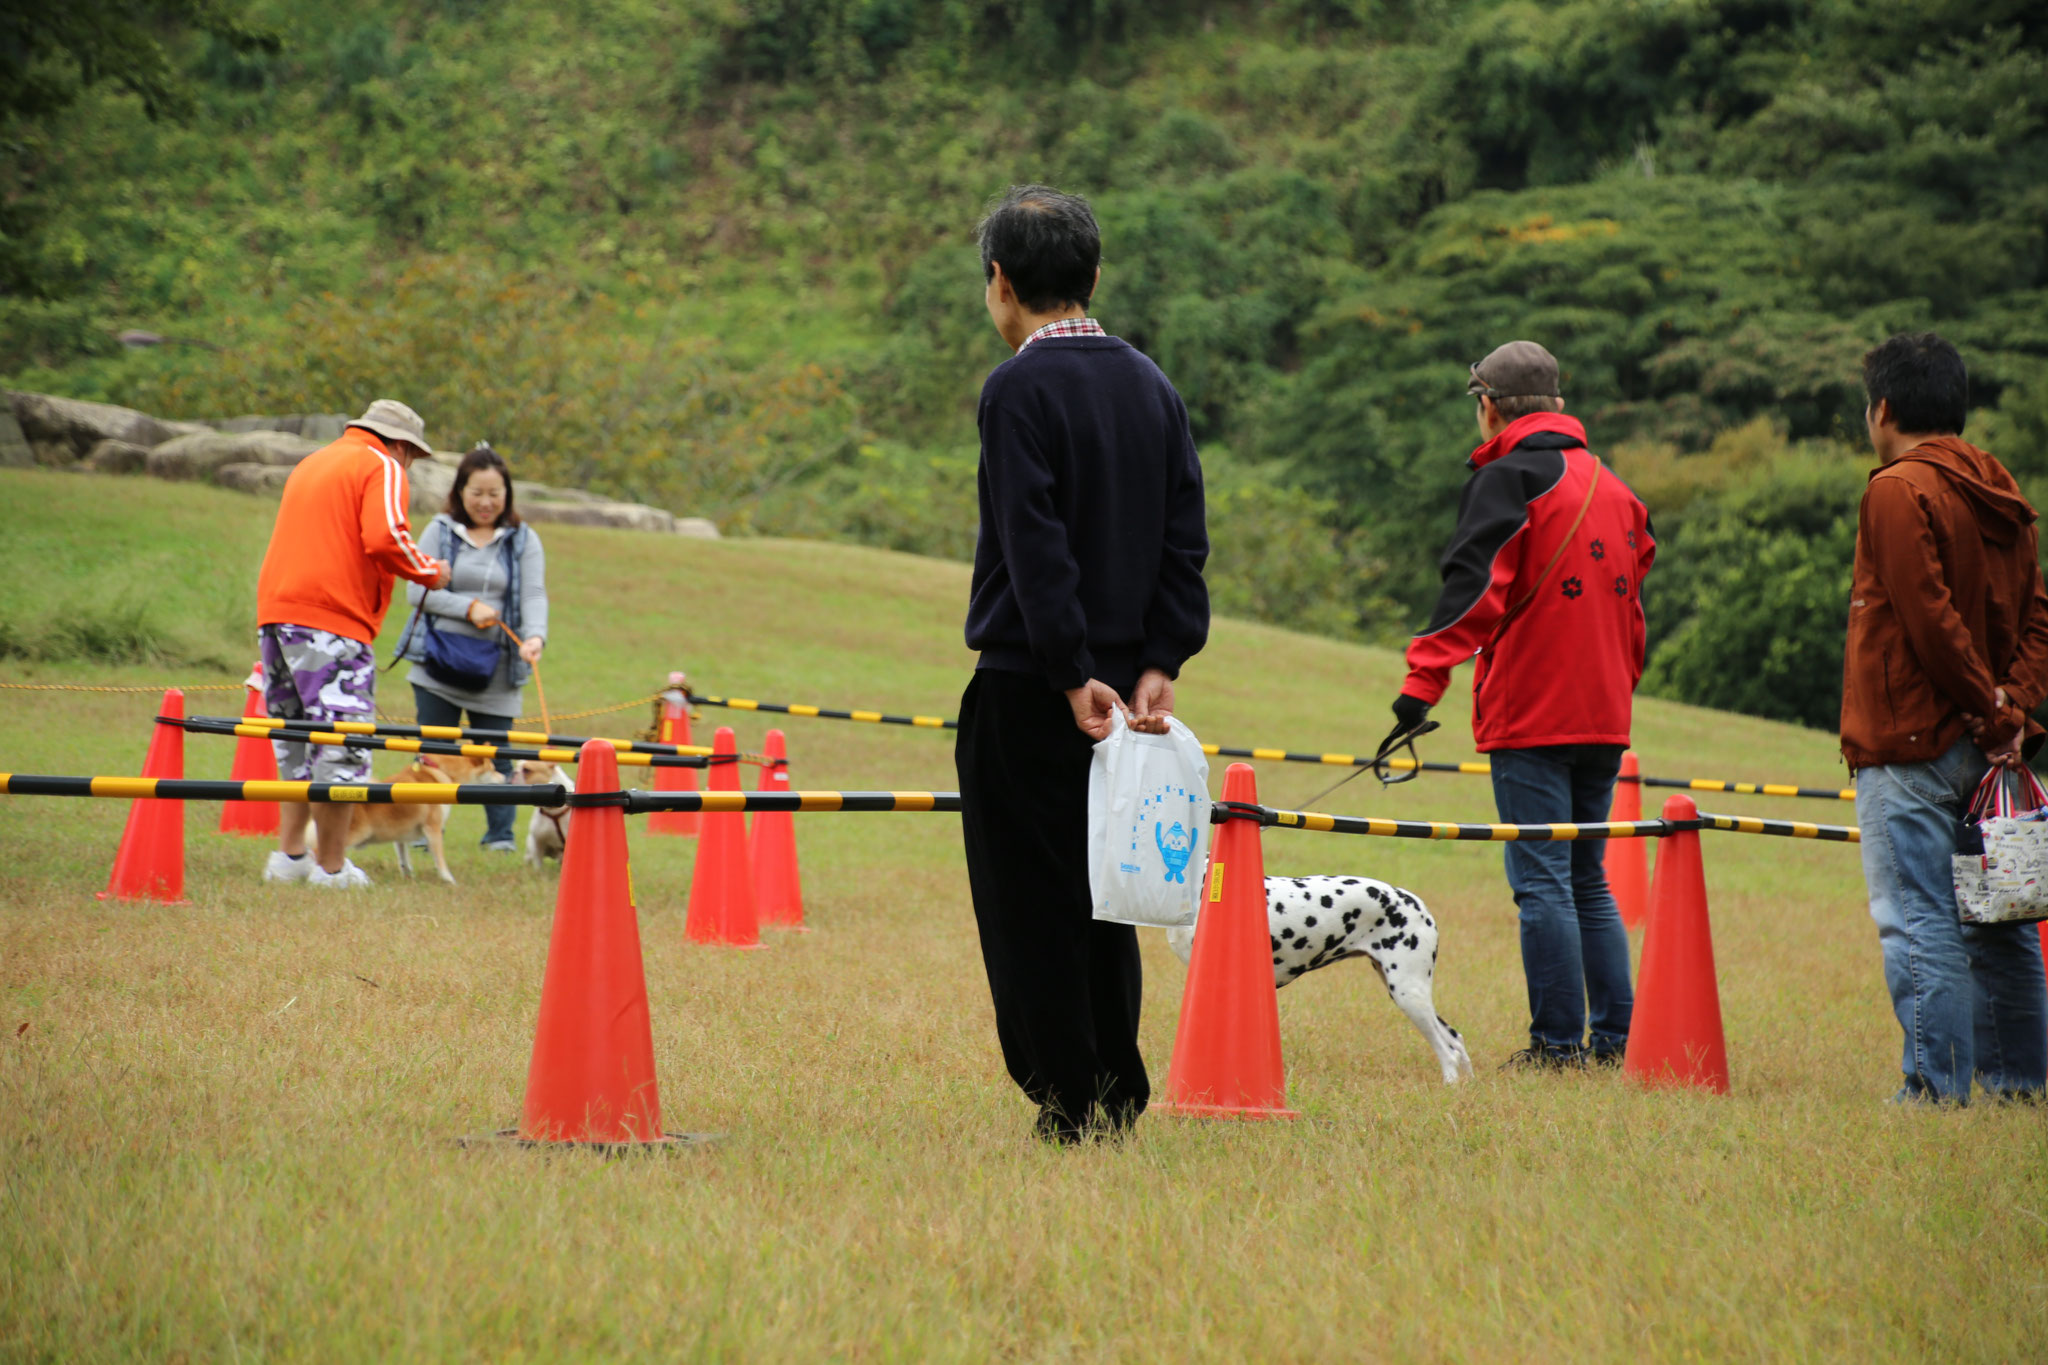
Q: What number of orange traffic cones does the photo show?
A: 10